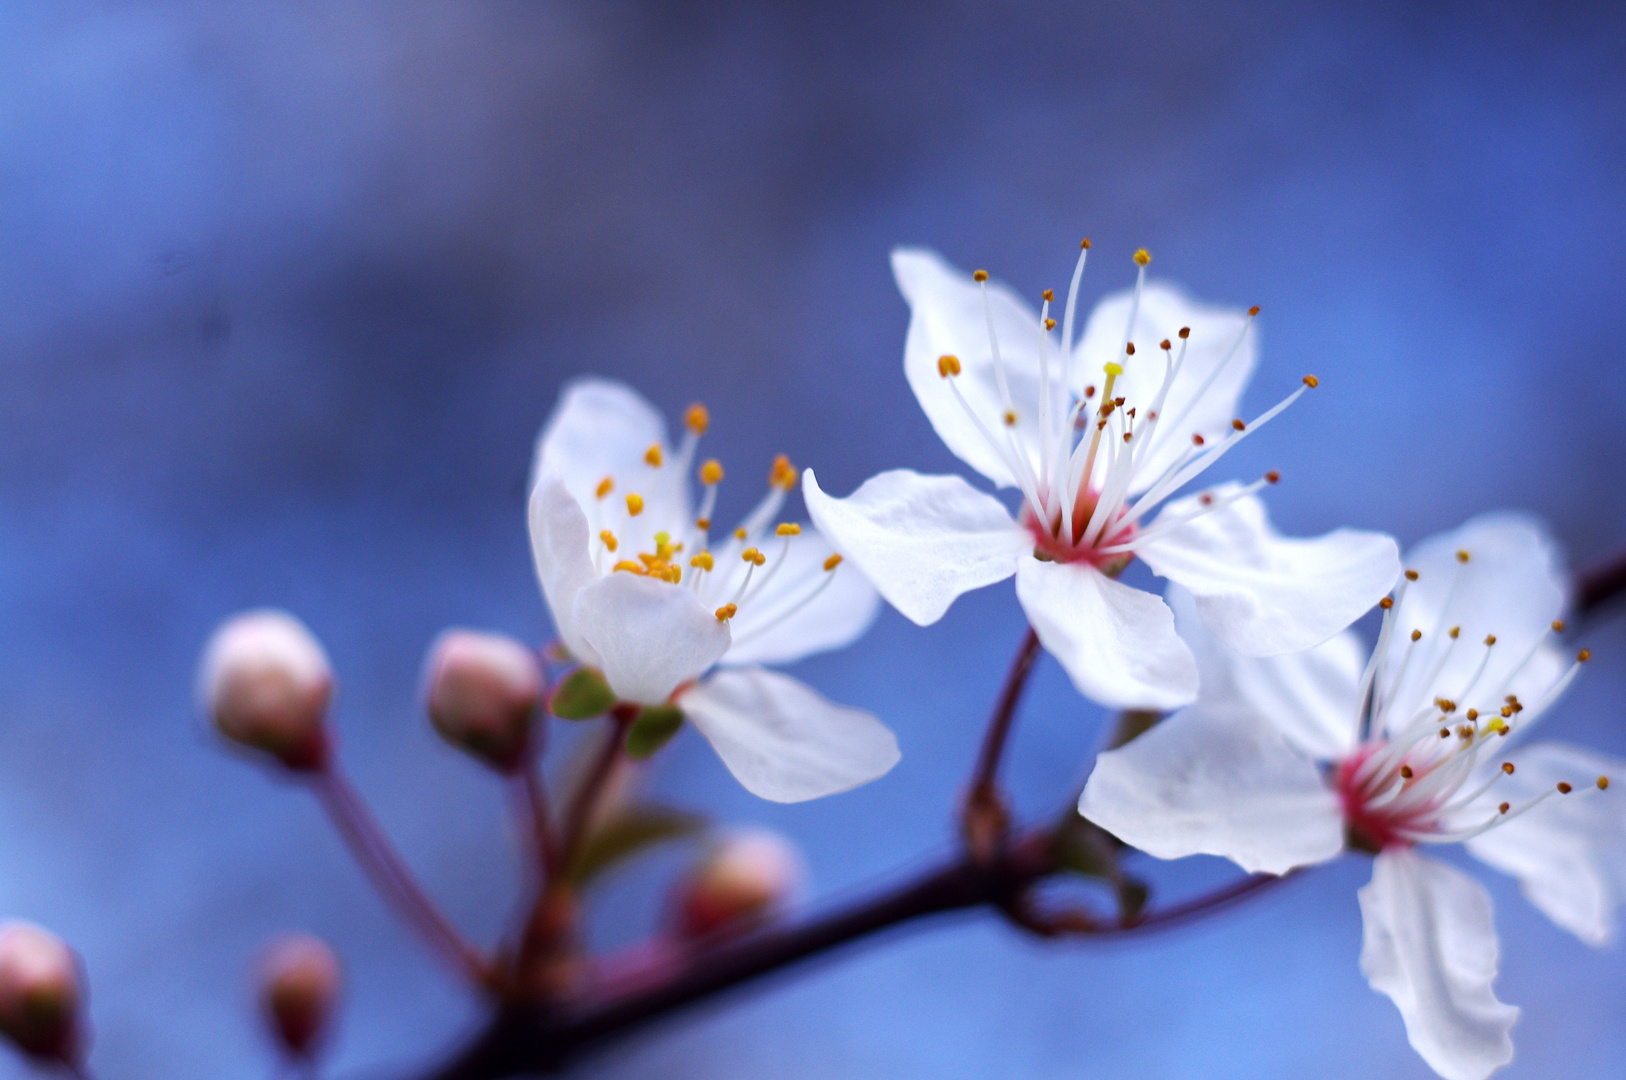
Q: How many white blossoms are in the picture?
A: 3